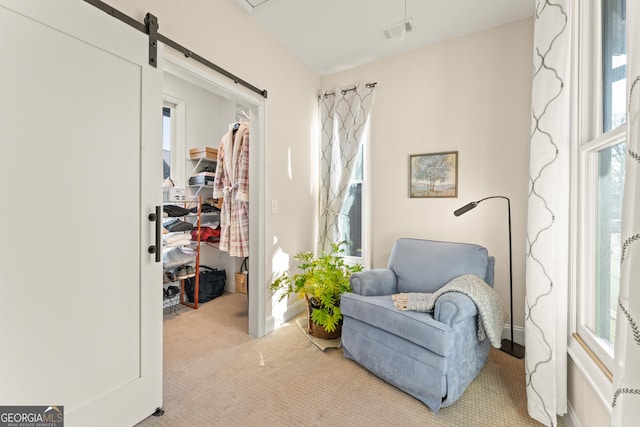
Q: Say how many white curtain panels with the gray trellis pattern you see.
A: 3